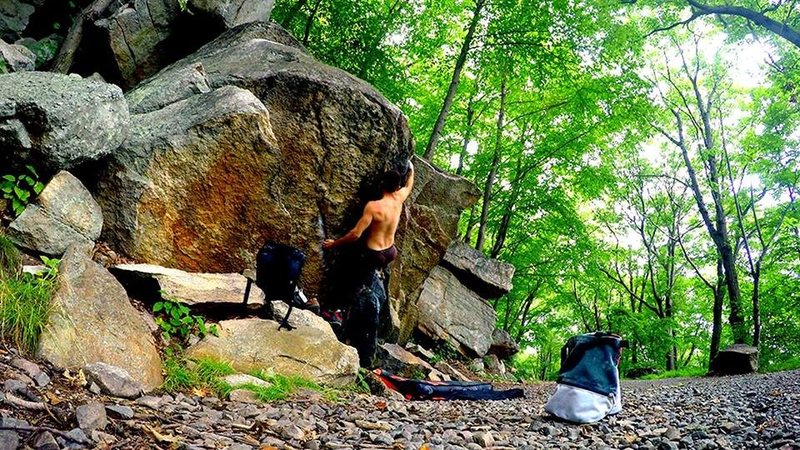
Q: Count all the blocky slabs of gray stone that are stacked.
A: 2